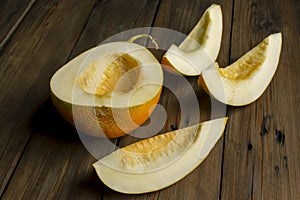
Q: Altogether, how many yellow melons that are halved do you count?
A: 1